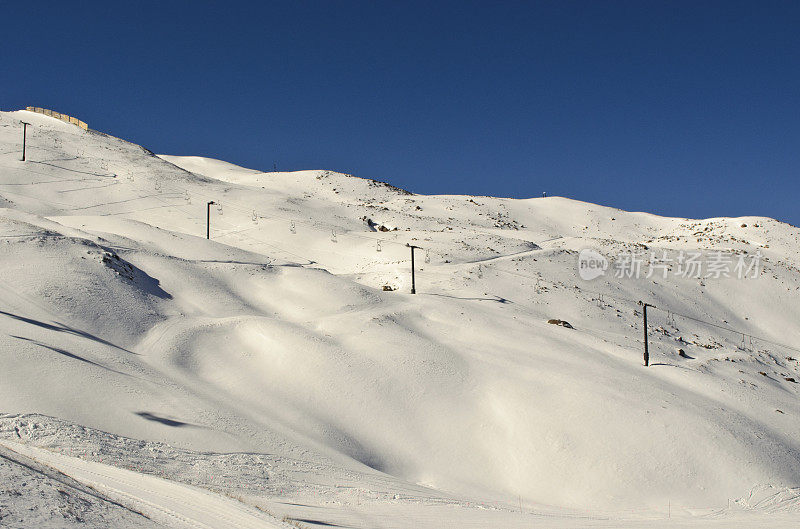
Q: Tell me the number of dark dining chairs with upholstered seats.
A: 0